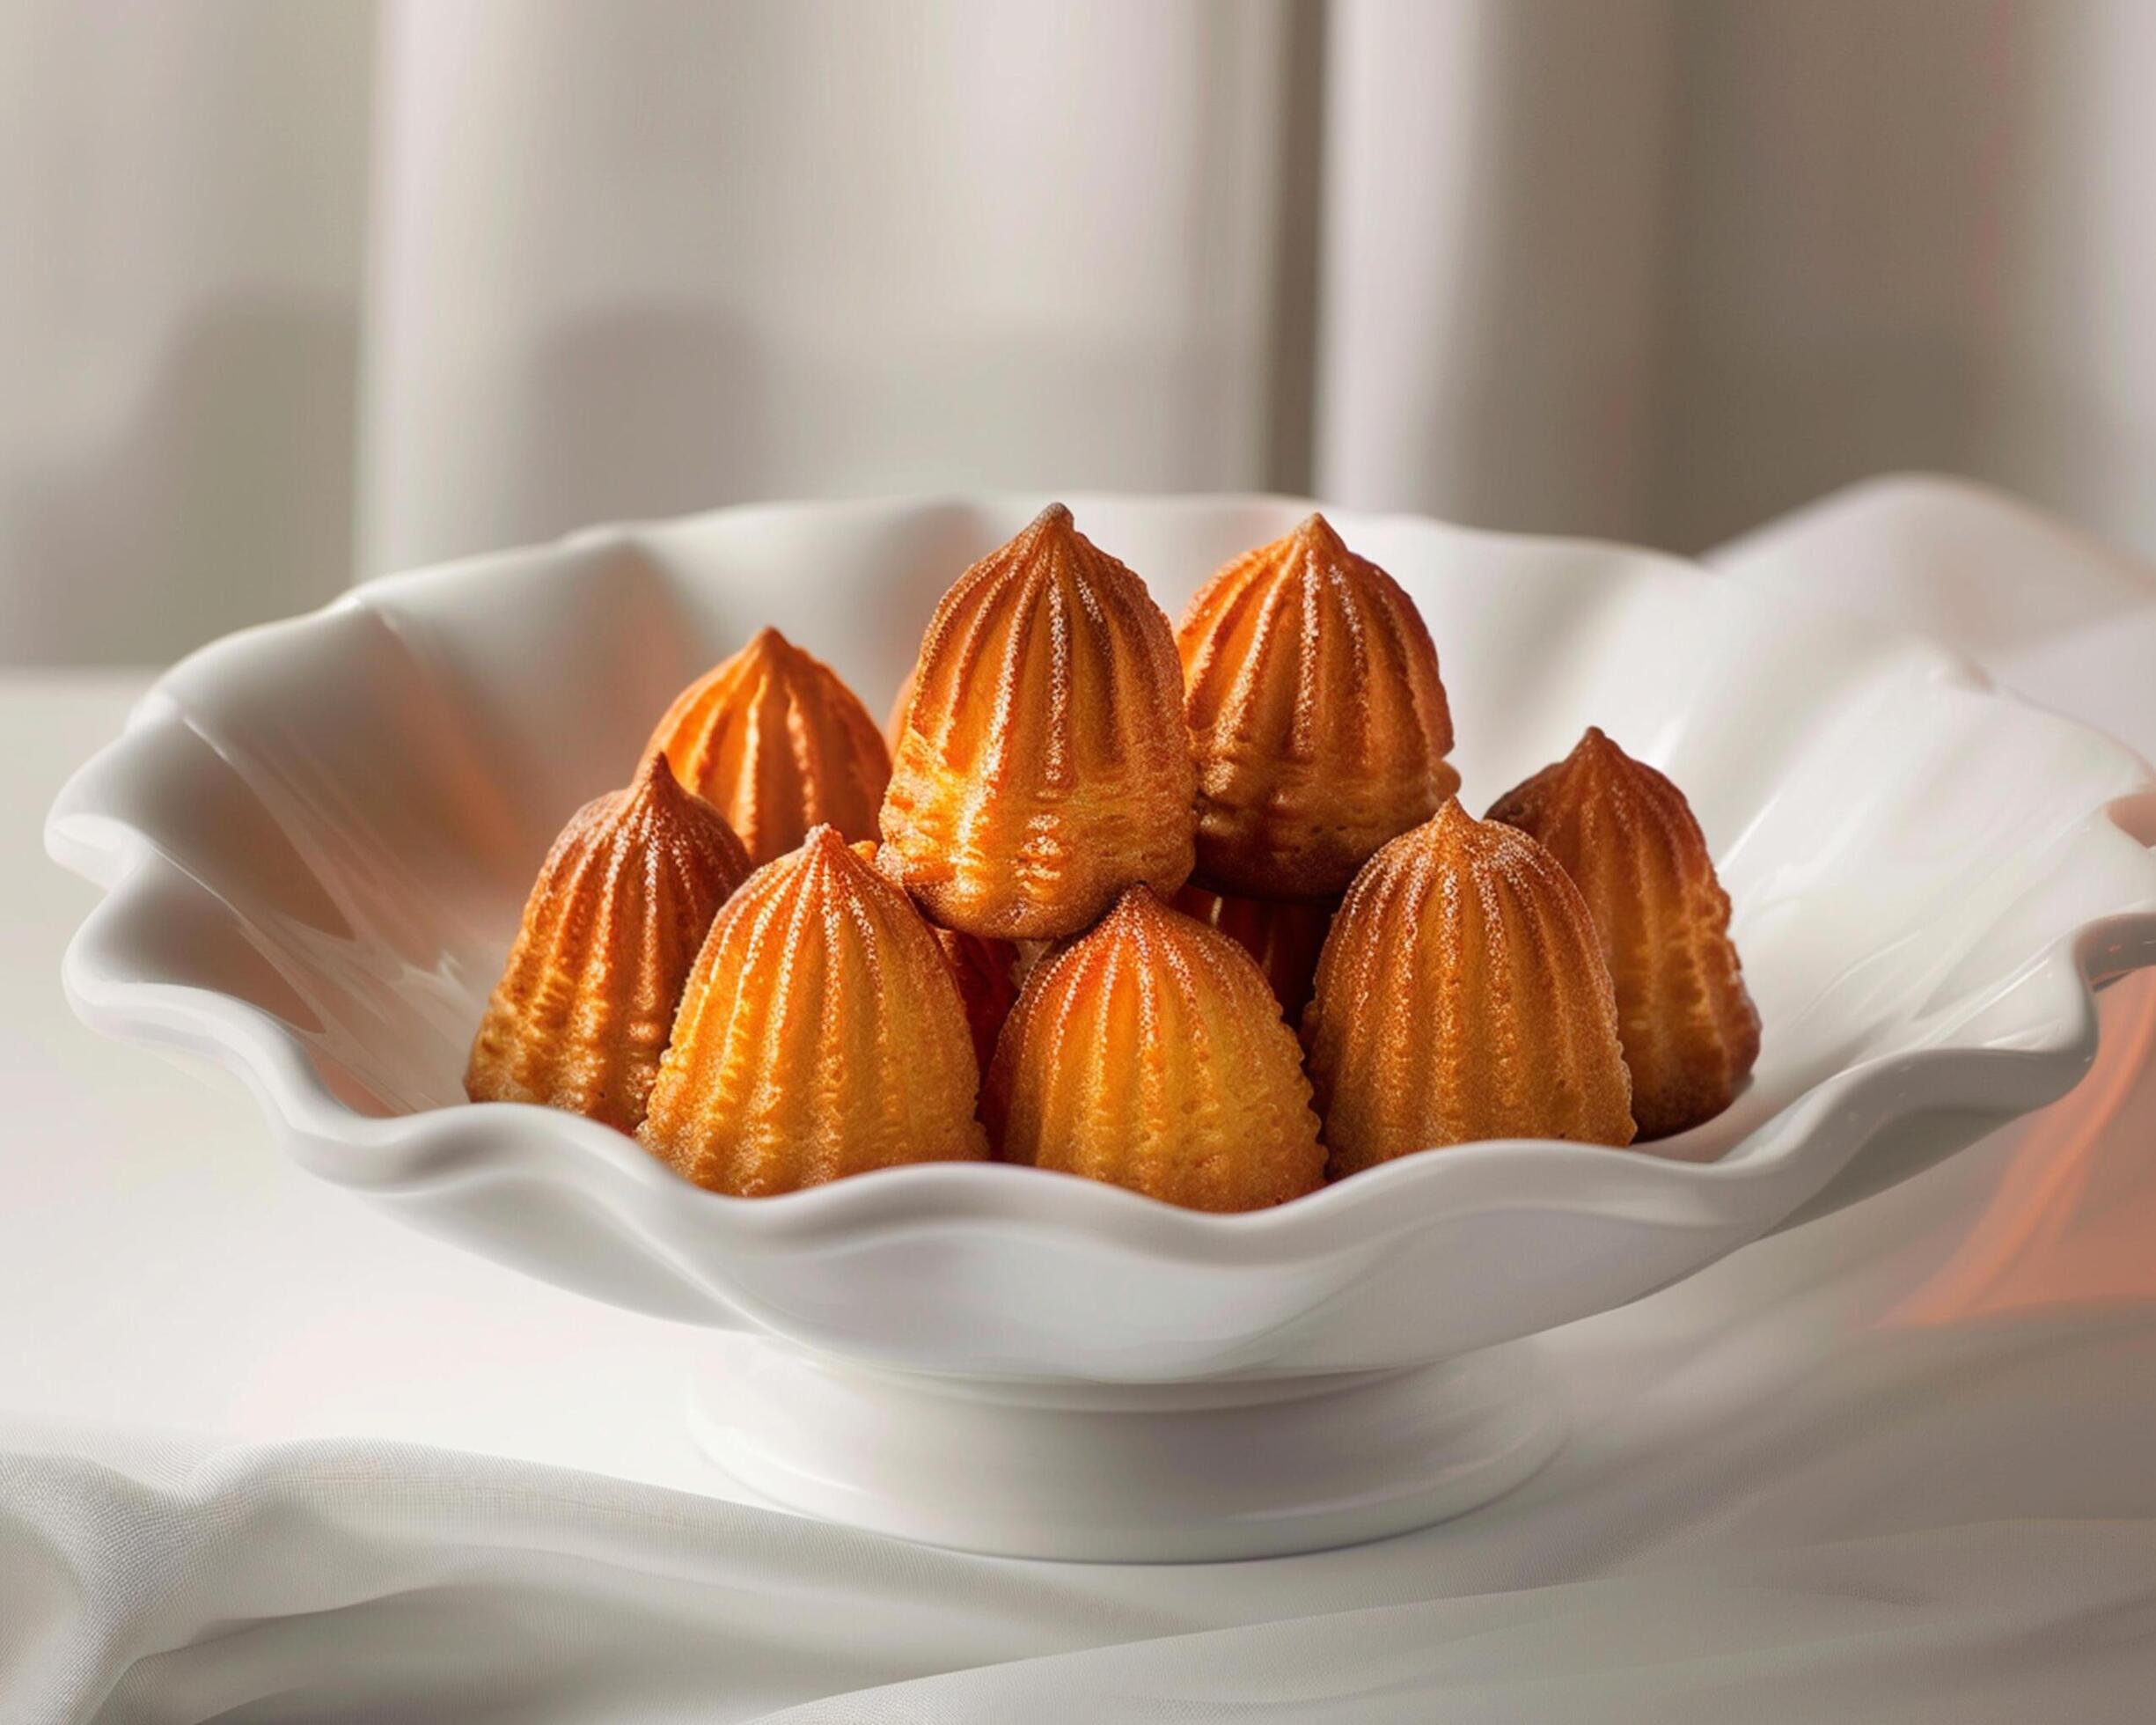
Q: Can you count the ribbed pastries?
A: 8